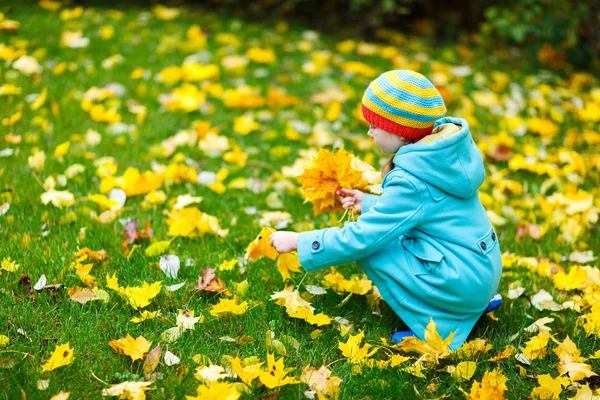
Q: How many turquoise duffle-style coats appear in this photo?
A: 1